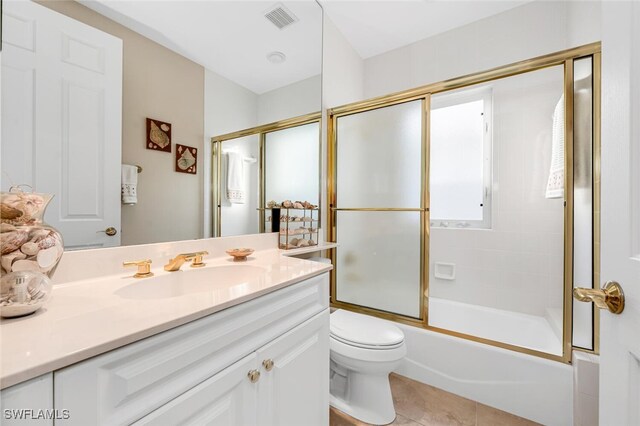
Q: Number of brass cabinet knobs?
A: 2